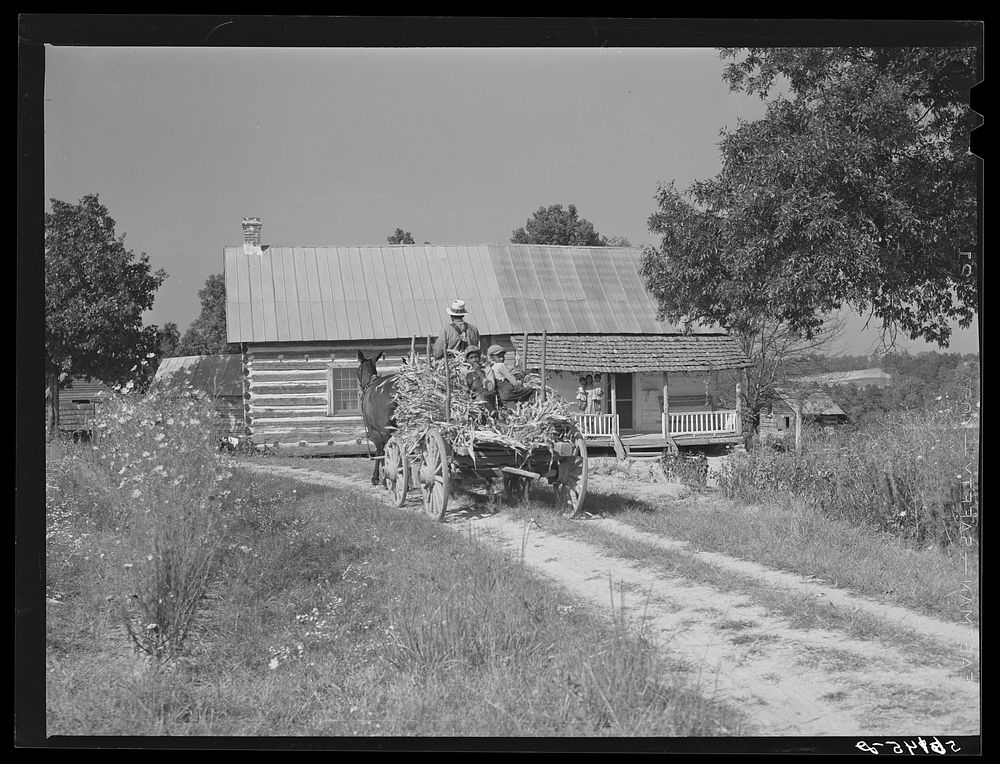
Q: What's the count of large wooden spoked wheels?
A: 3